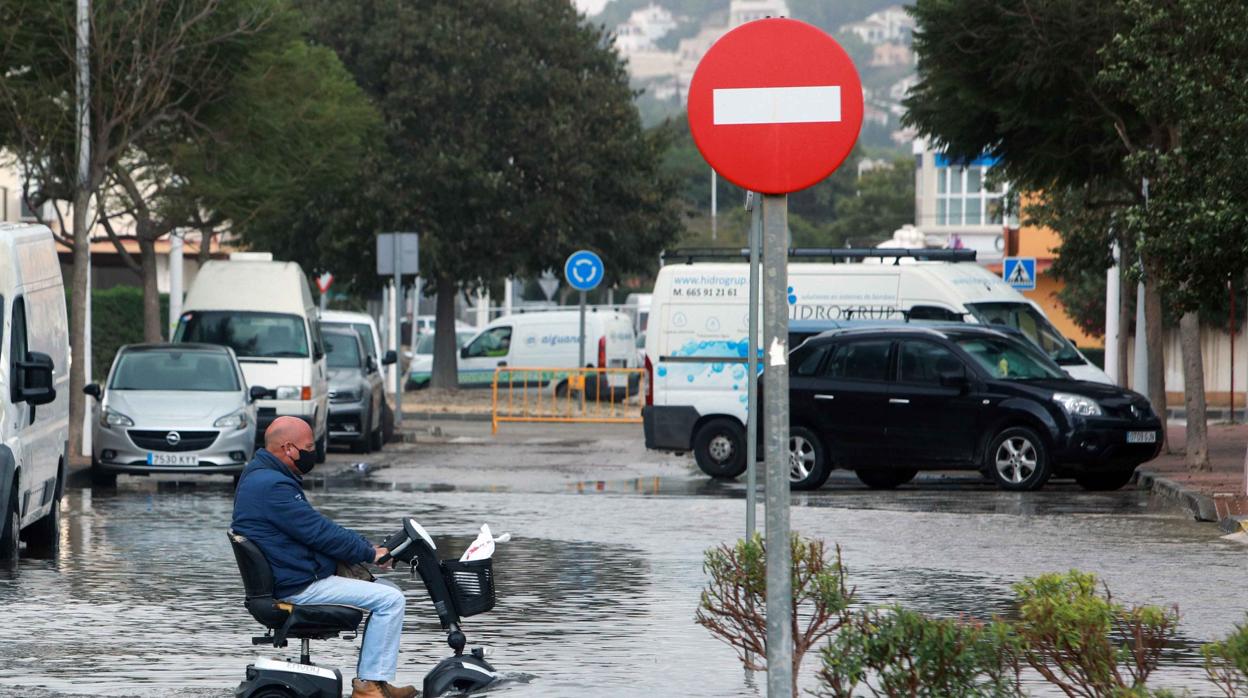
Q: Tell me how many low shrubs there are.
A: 4